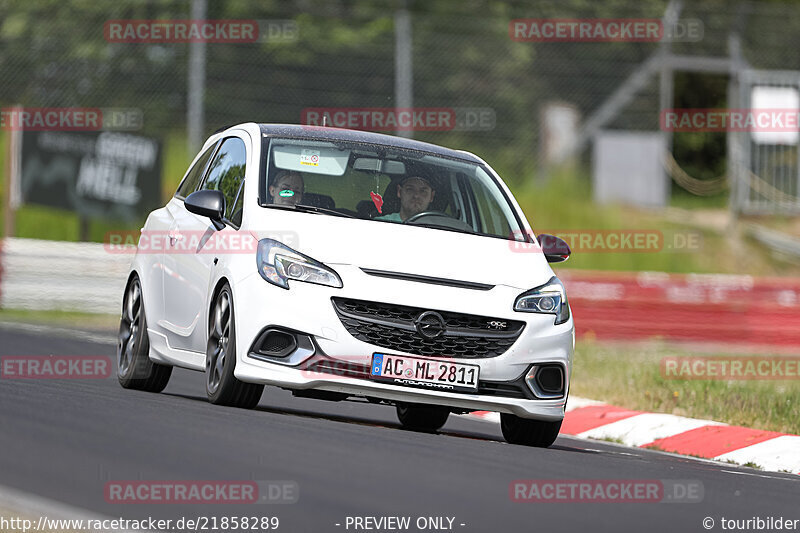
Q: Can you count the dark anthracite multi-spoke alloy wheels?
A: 2